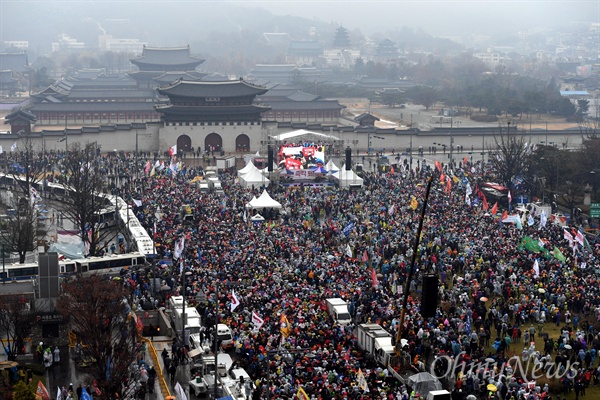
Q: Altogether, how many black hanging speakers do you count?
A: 3